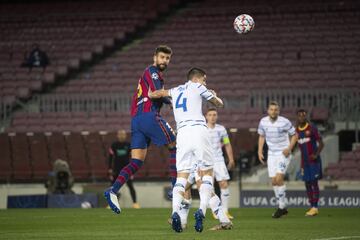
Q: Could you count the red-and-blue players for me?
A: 2